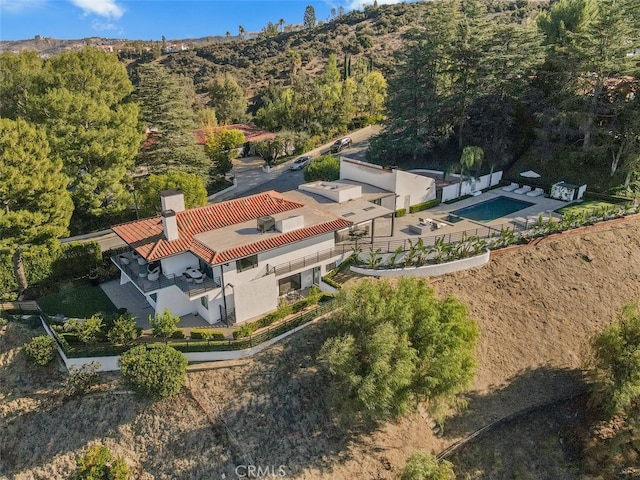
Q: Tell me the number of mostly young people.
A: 0